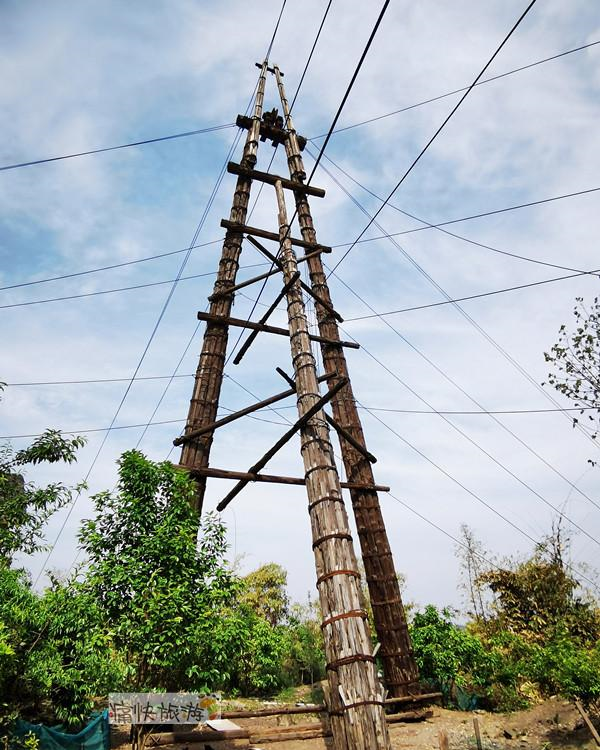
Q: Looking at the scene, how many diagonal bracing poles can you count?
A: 6